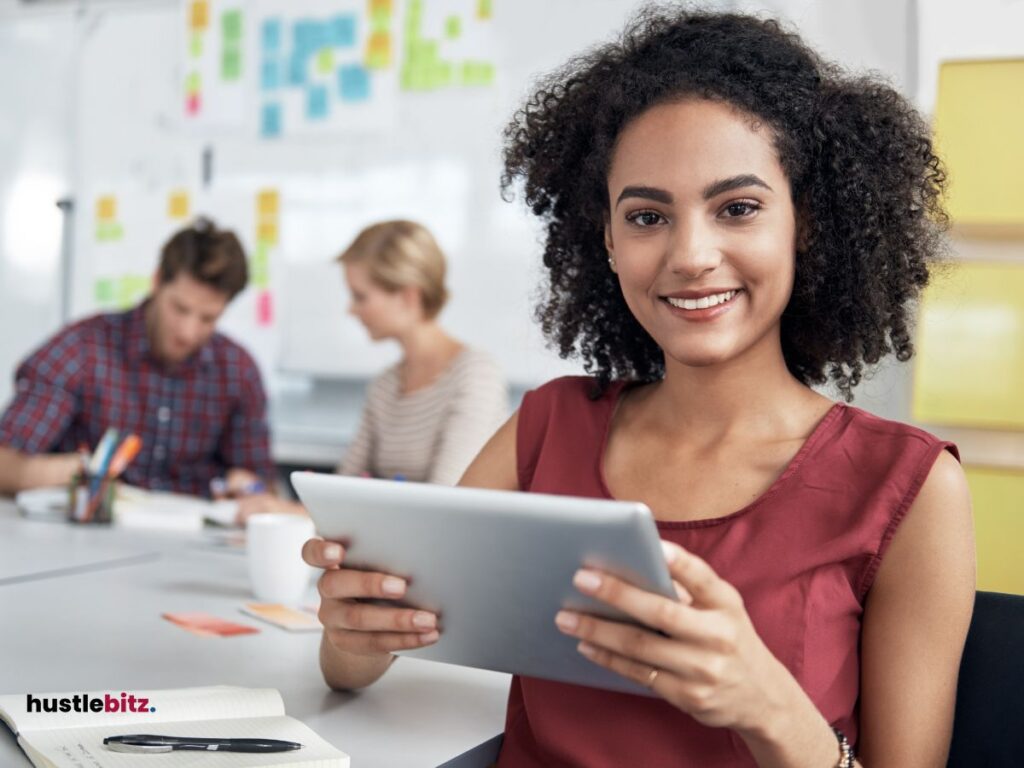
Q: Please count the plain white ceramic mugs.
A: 1